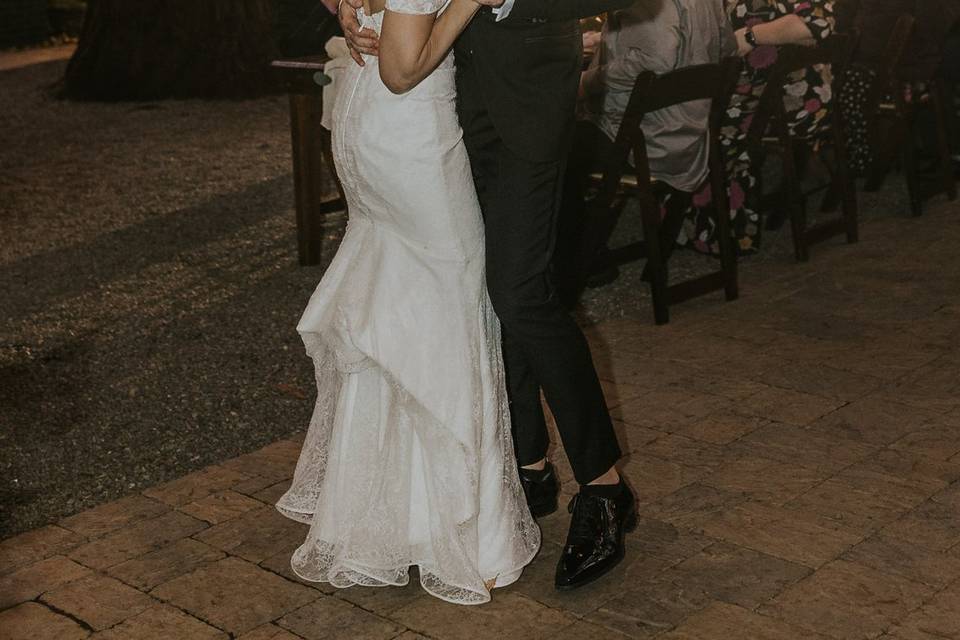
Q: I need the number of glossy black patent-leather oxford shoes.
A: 2